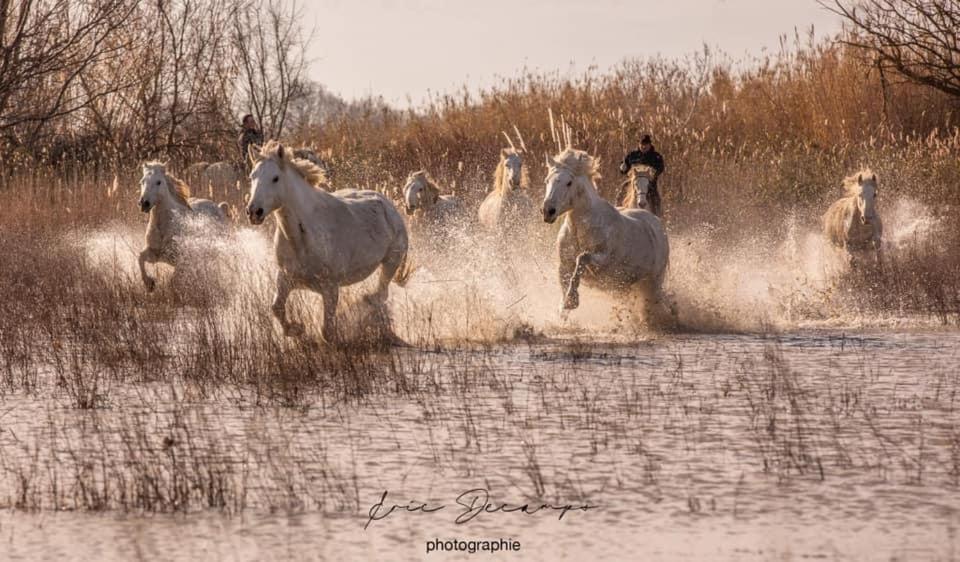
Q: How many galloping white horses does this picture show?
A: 7